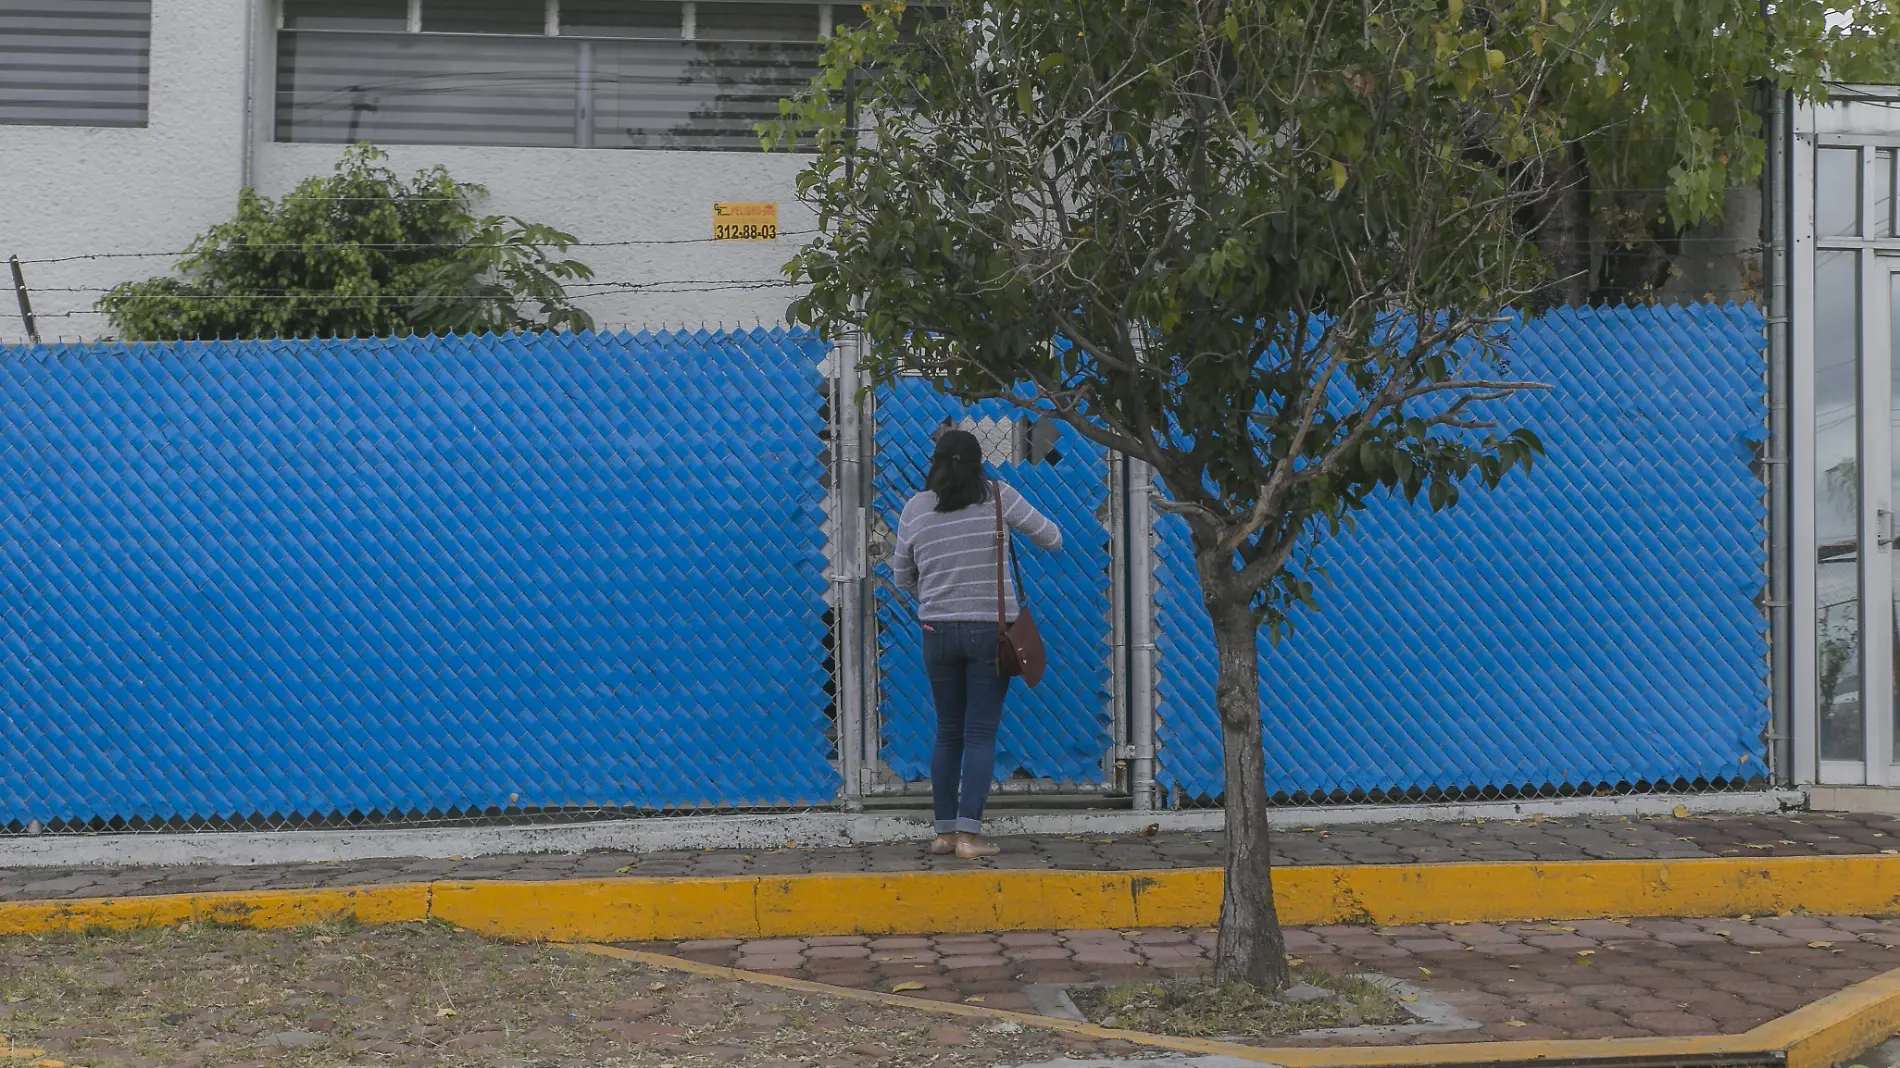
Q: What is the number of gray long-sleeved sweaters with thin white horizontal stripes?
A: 1